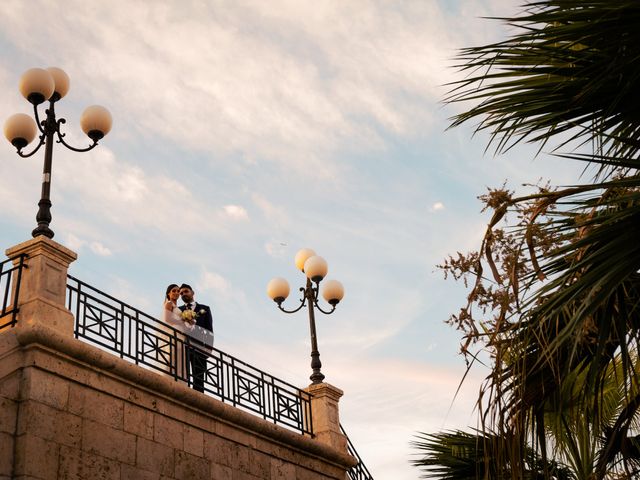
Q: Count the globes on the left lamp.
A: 4